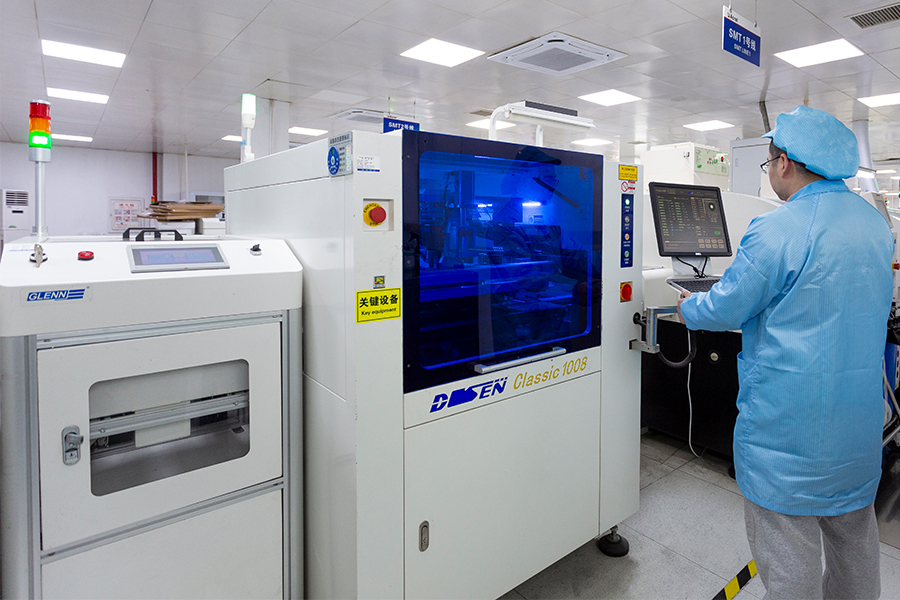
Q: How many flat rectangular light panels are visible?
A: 12